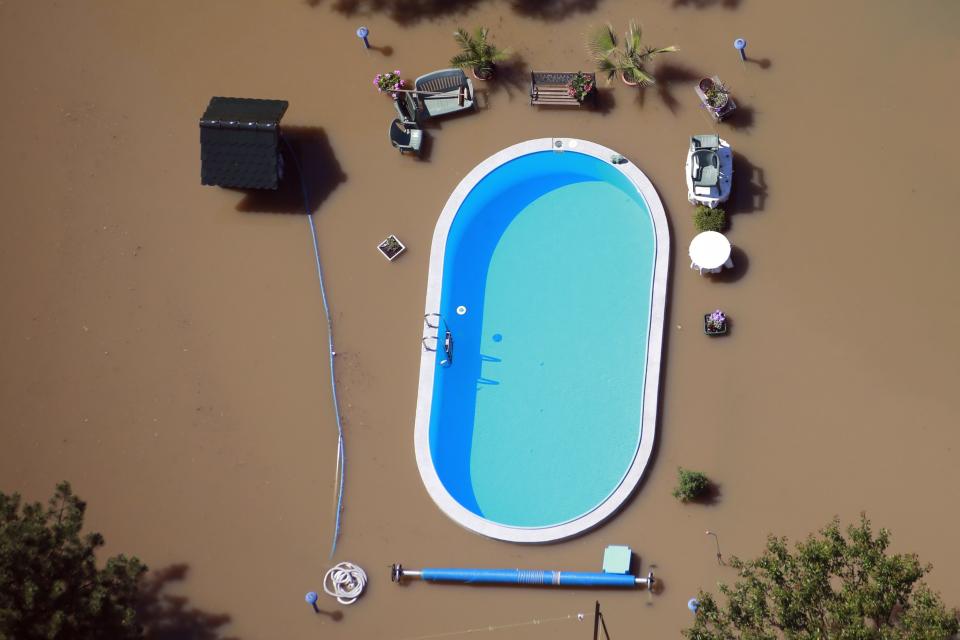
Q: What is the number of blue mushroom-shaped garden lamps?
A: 4